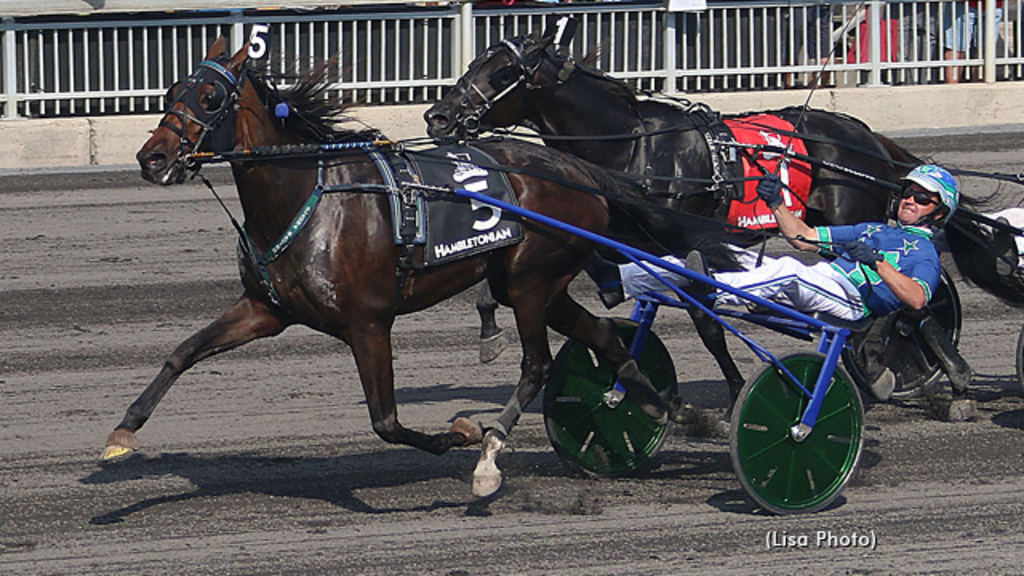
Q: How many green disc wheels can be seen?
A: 2